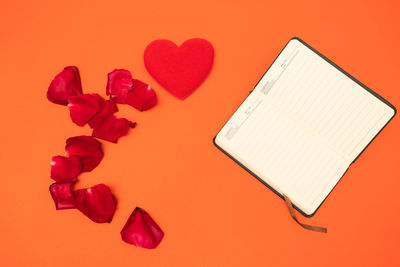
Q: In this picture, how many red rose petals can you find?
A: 11